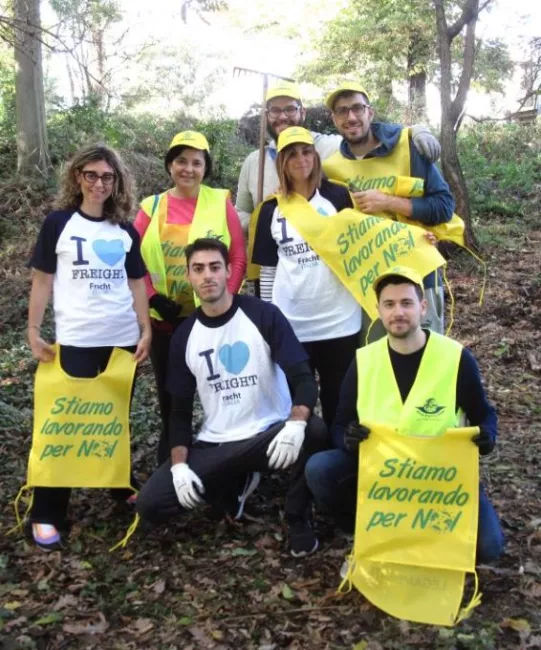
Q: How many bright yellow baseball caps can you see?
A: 5